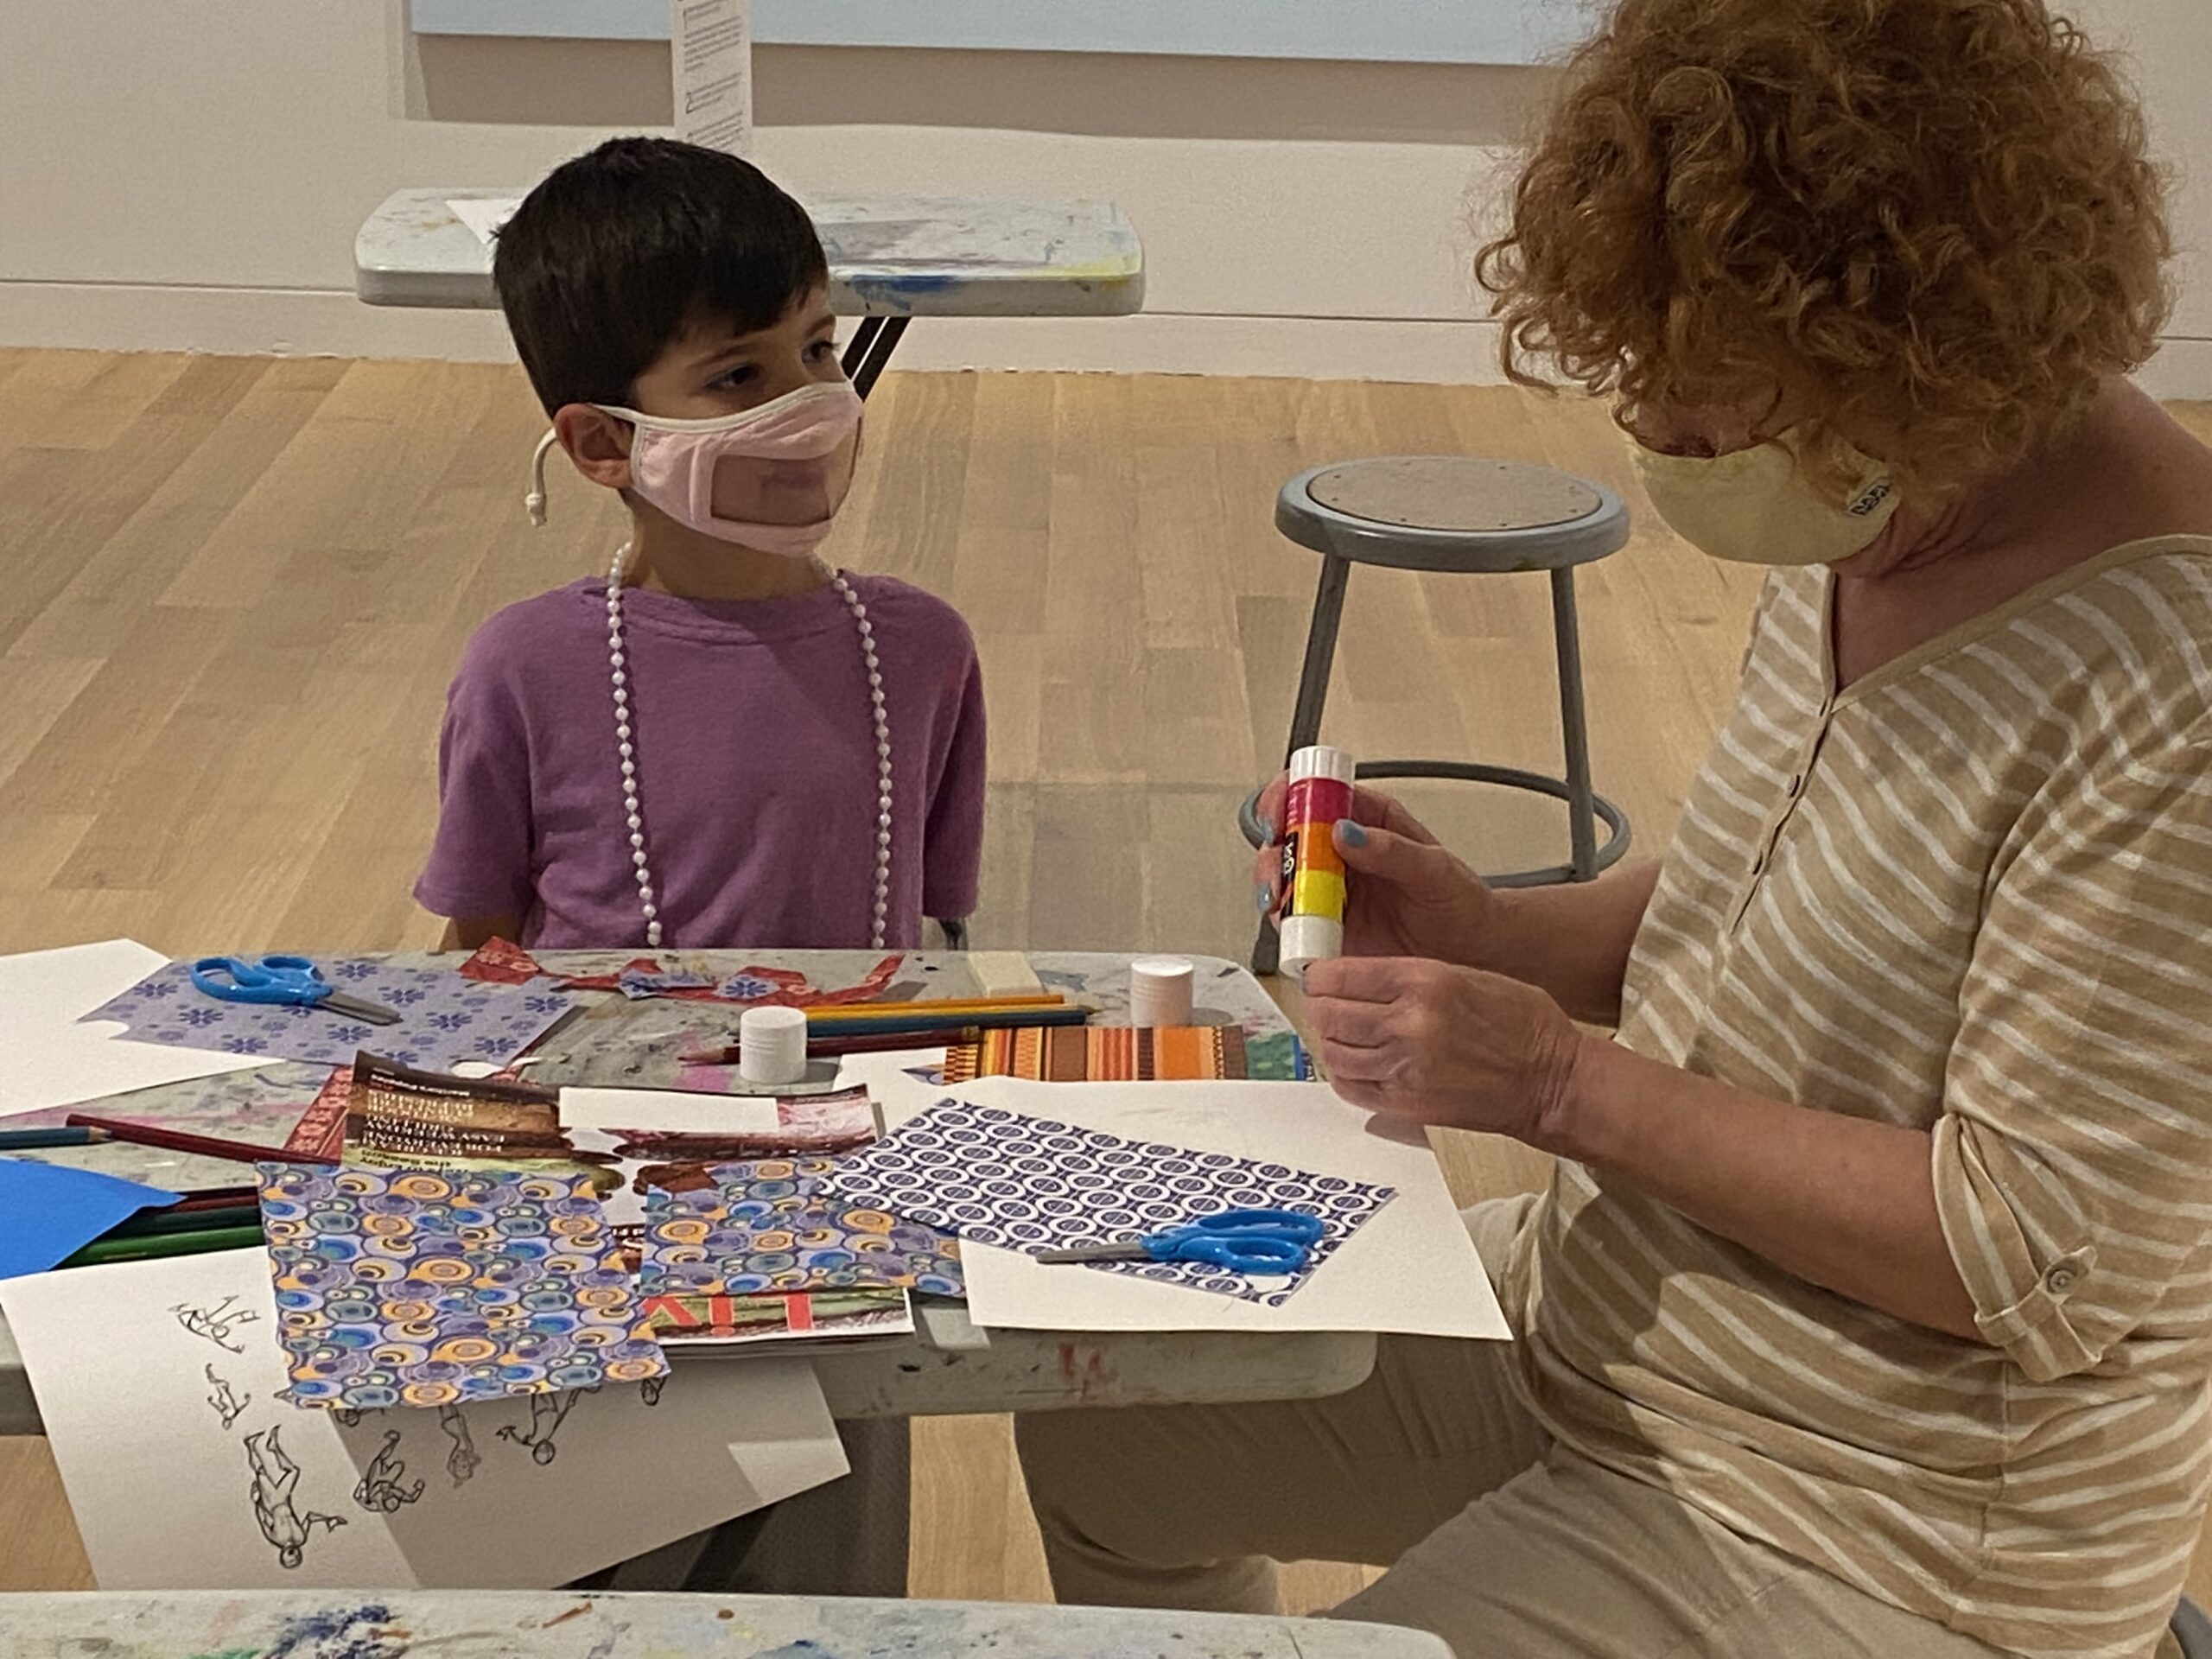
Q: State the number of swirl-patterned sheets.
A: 2